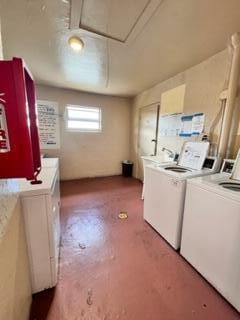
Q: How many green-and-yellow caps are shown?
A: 0